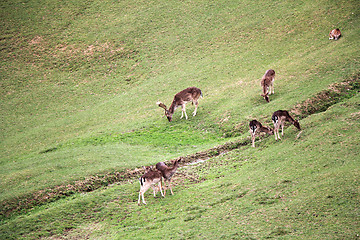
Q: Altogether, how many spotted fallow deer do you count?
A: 7